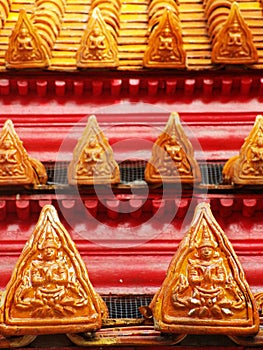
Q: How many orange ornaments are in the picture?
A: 10